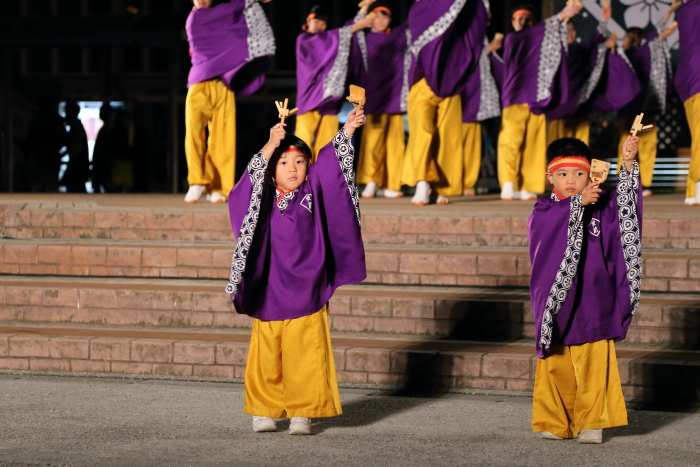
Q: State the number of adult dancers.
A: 9